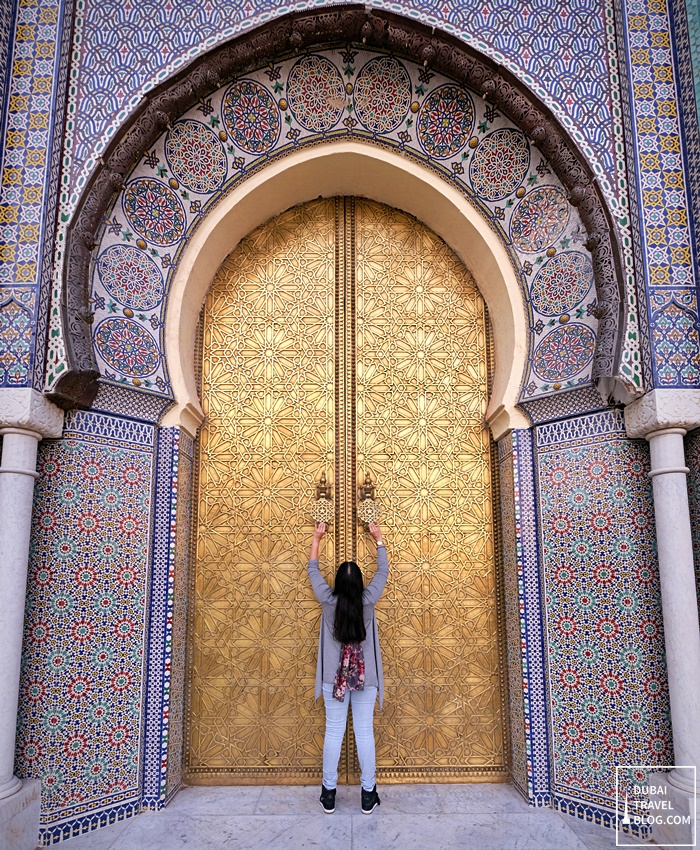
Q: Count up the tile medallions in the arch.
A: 12